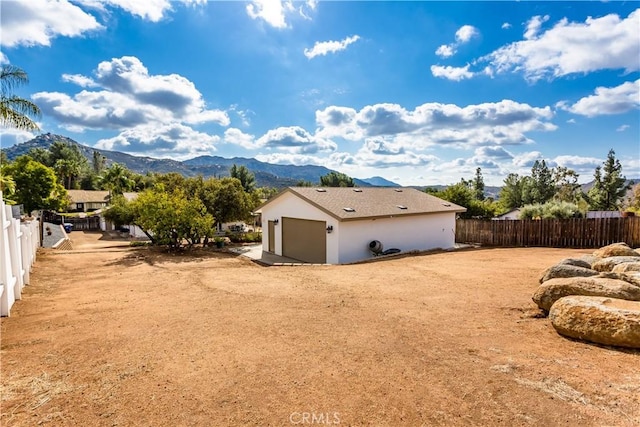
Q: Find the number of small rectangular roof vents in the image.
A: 6